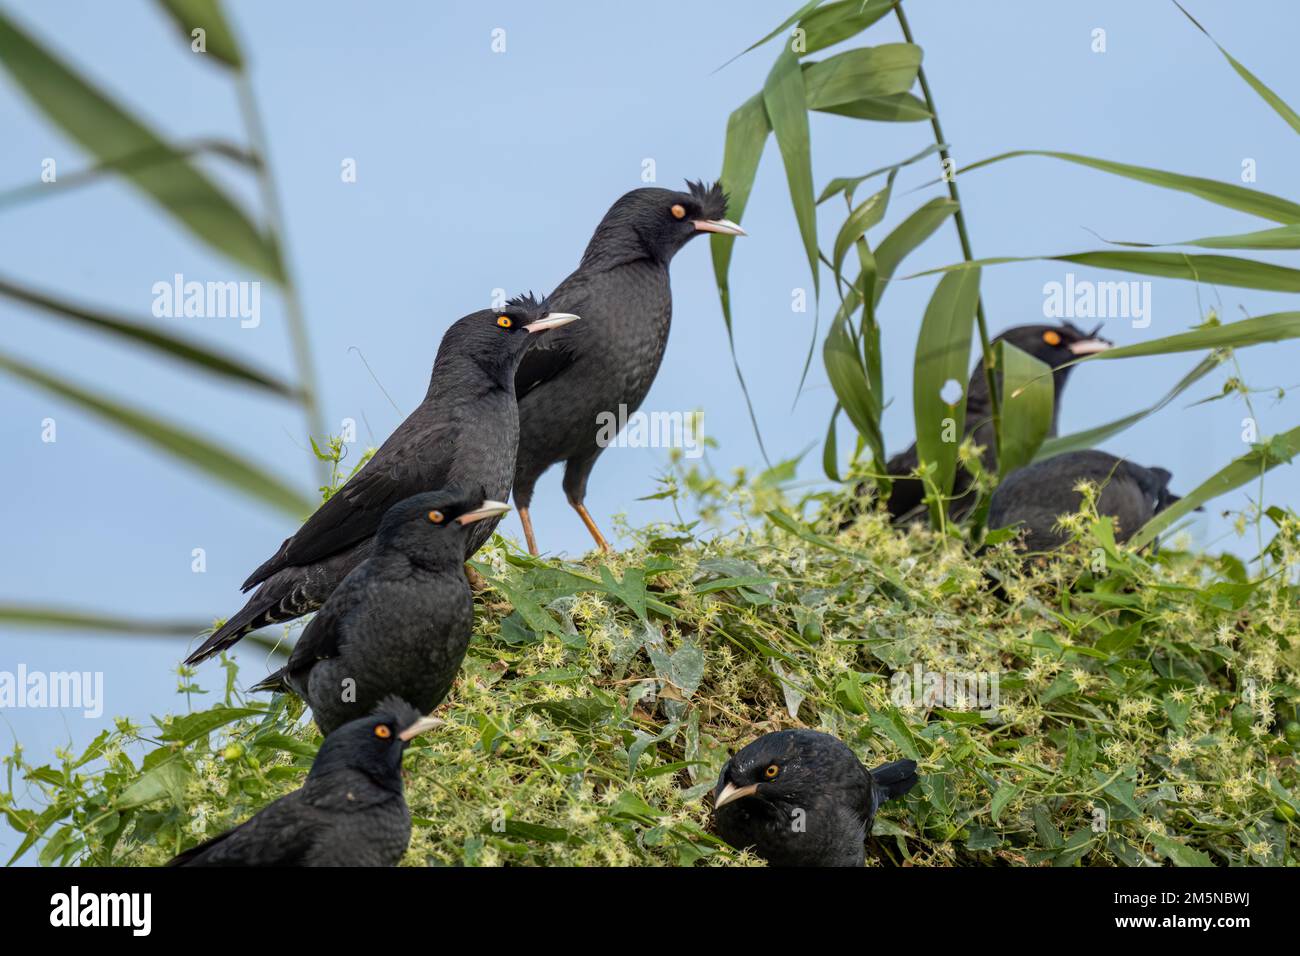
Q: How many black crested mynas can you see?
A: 7